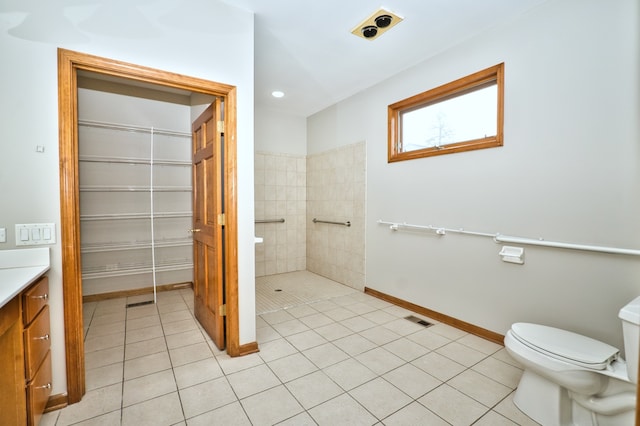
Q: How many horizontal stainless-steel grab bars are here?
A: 2